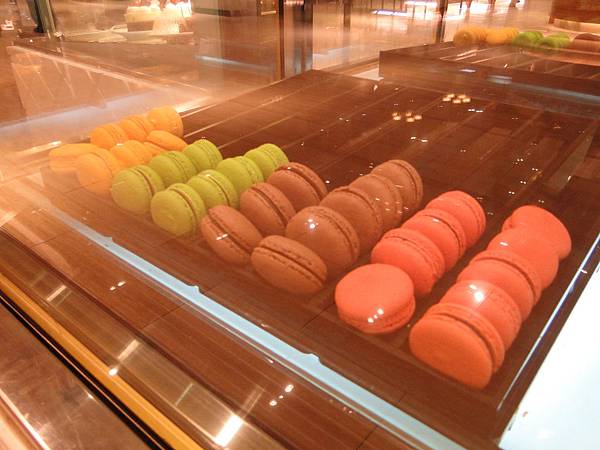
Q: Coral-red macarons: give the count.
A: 9